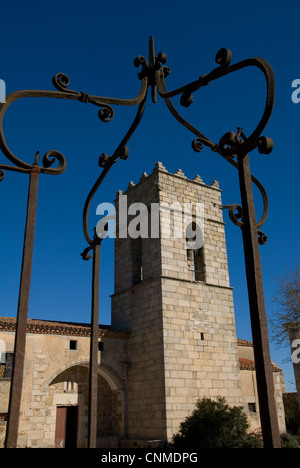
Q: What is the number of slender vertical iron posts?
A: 3